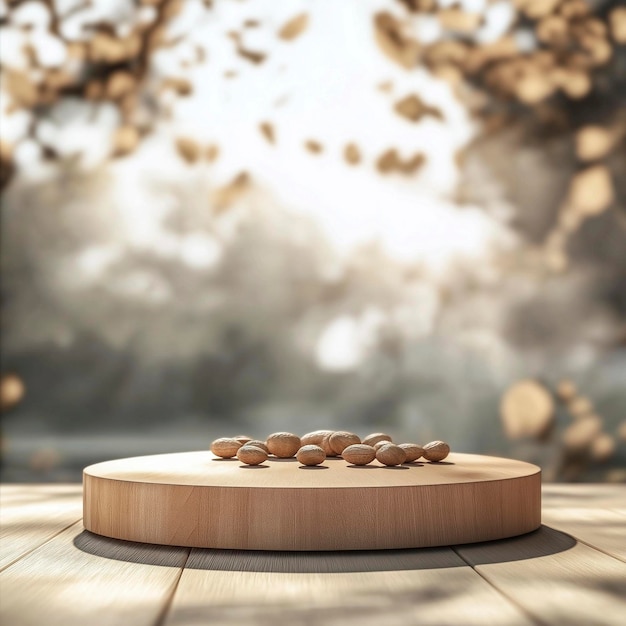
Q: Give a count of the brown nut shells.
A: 14